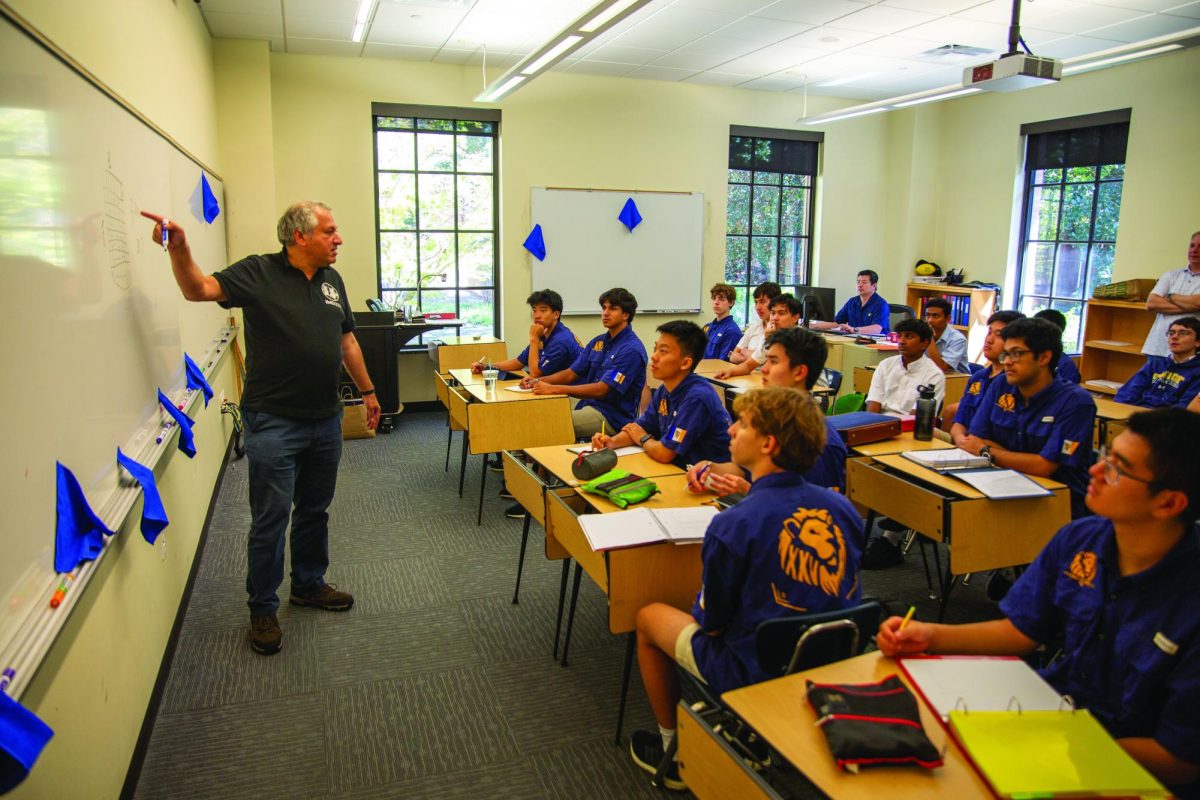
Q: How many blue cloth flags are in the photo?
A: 8